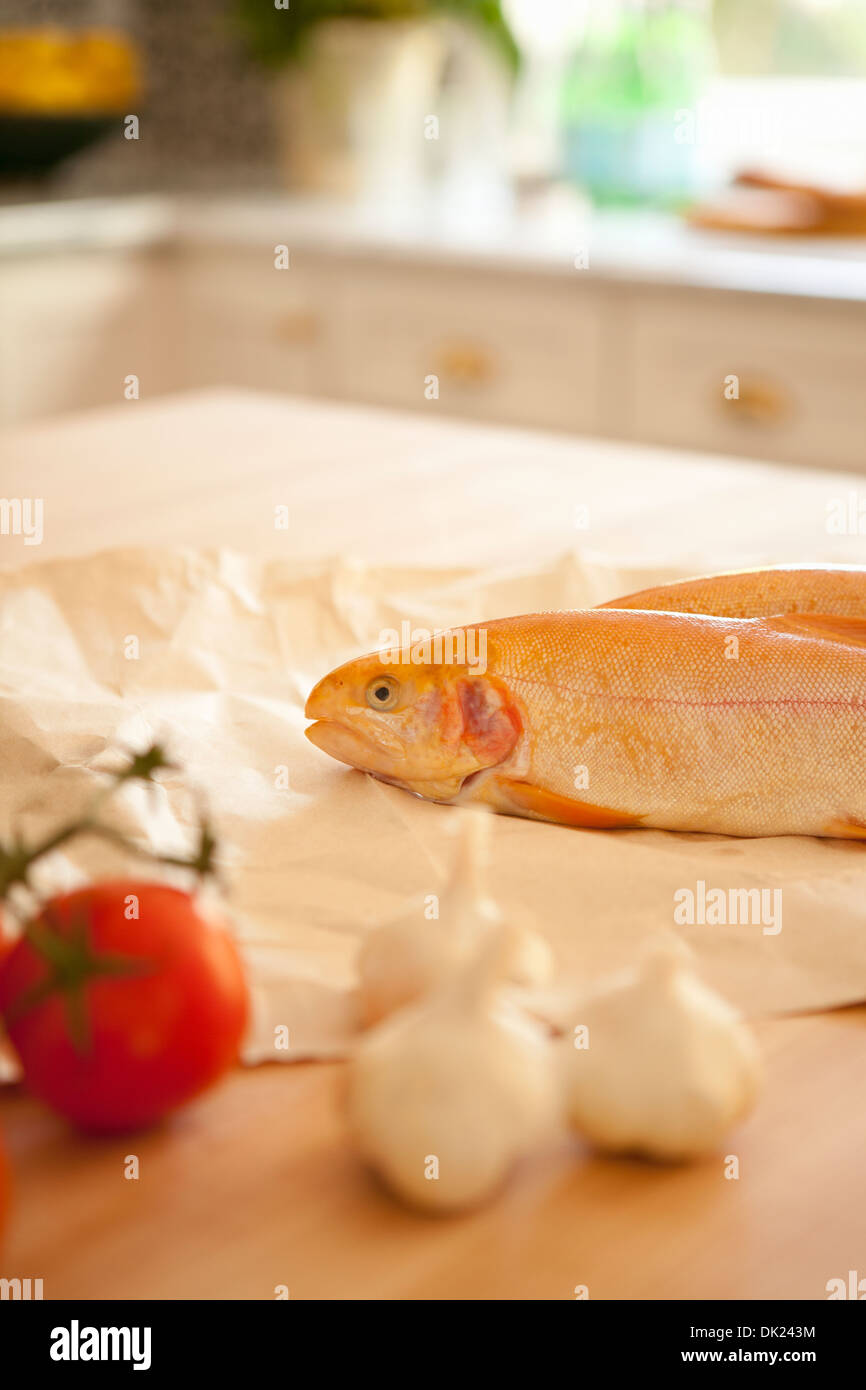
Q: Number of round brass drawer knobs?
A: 3